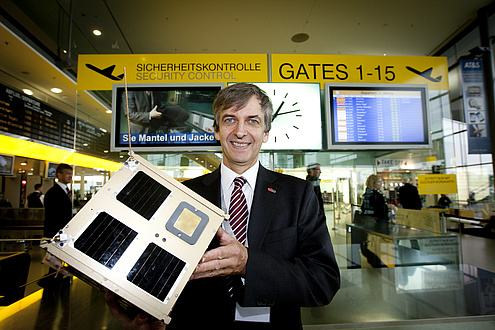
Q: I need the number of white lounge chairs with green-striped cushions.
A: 0